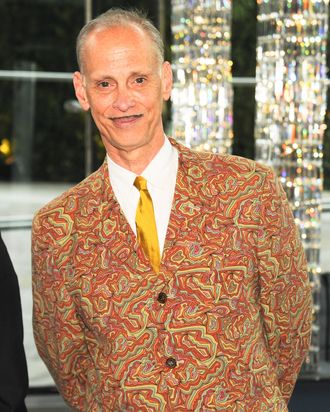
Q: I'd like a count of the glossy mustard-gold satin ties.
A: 1